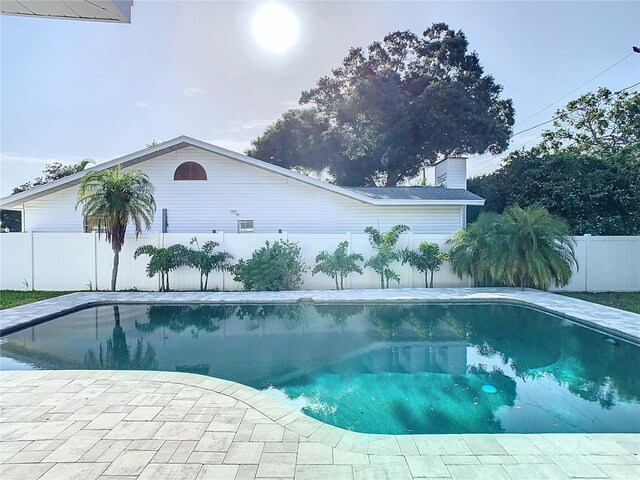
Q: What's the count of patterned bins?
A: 0